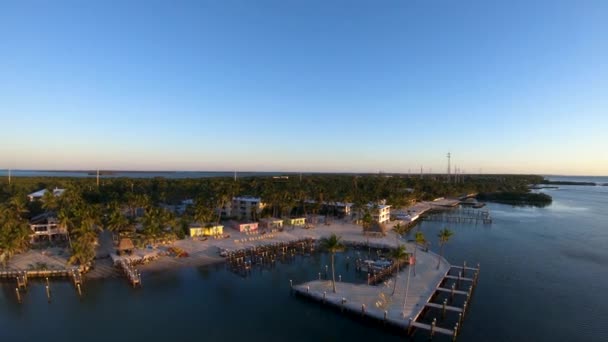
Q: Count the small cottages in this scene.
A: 4